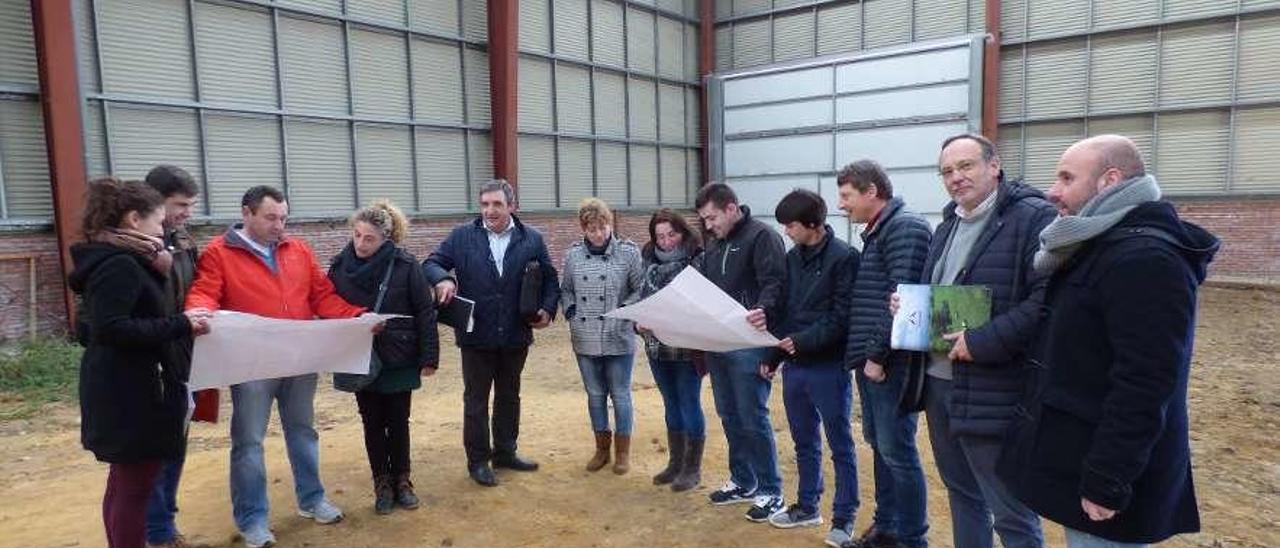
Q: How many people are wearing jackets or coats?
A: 12